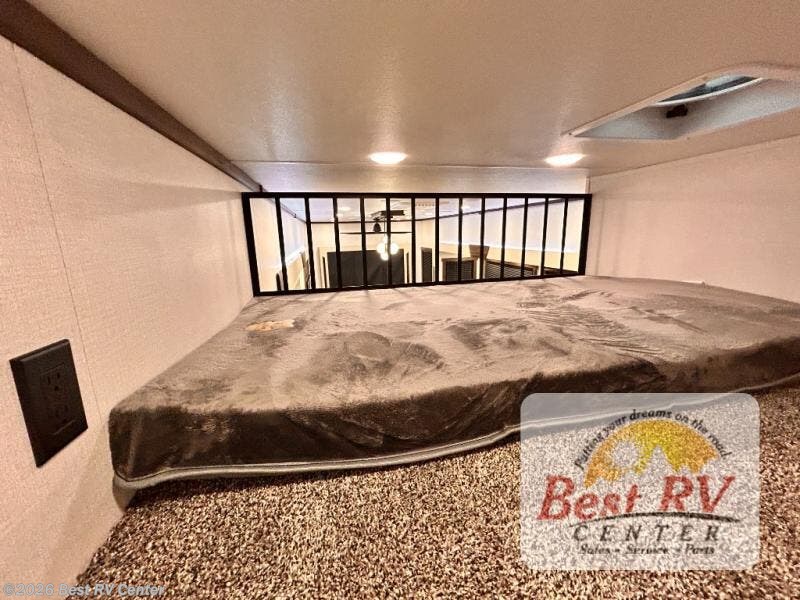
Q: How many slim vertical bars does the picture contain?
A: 13